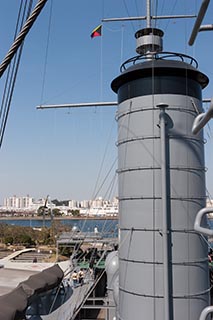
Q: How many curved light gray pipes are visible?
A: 3